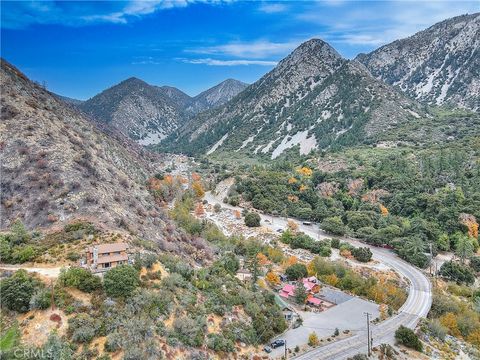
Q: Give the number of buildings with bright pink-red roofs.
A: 3